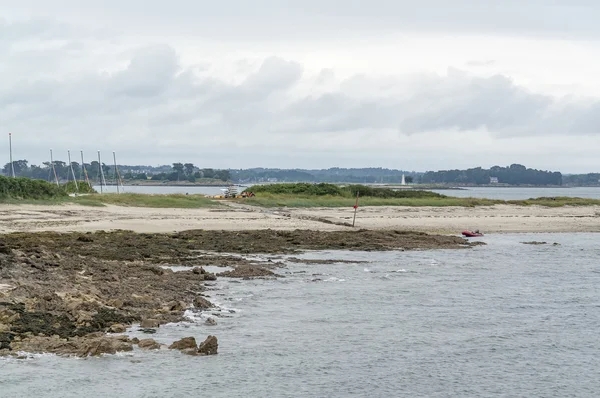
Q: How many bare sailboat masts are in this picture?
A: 6